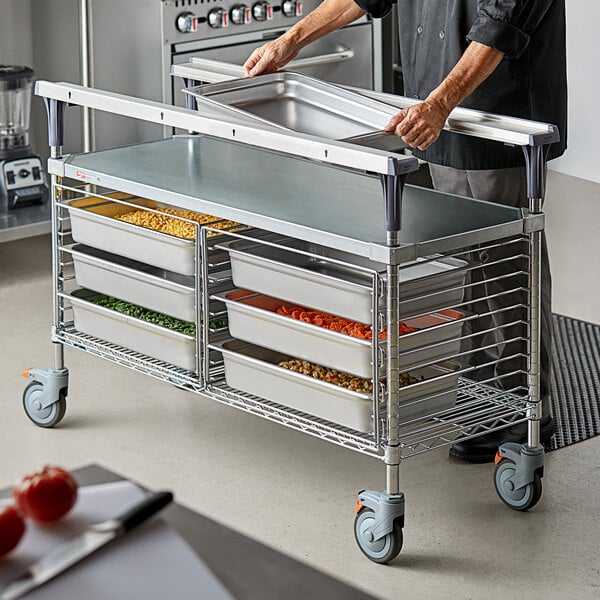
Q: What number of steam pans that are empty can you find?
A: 3